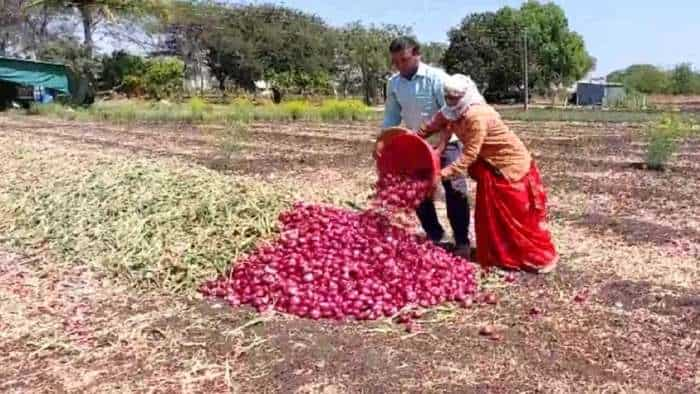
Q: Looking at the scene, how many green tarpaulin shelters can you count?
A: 1